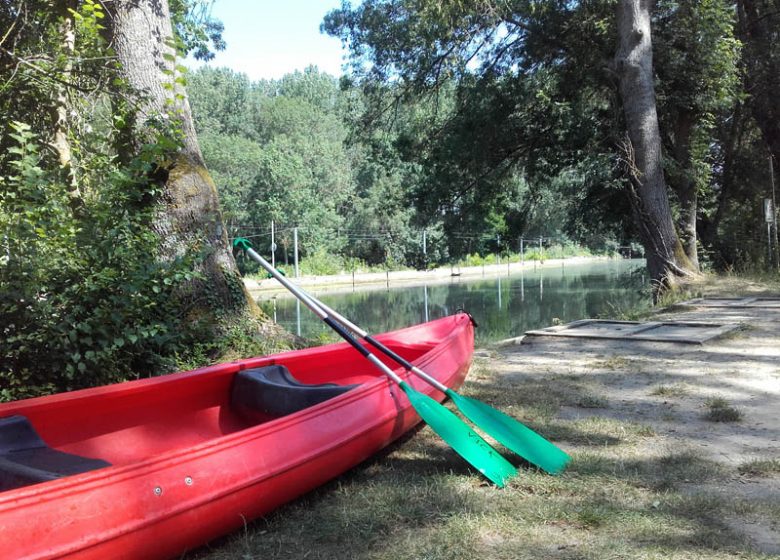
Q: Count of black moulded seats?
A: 2